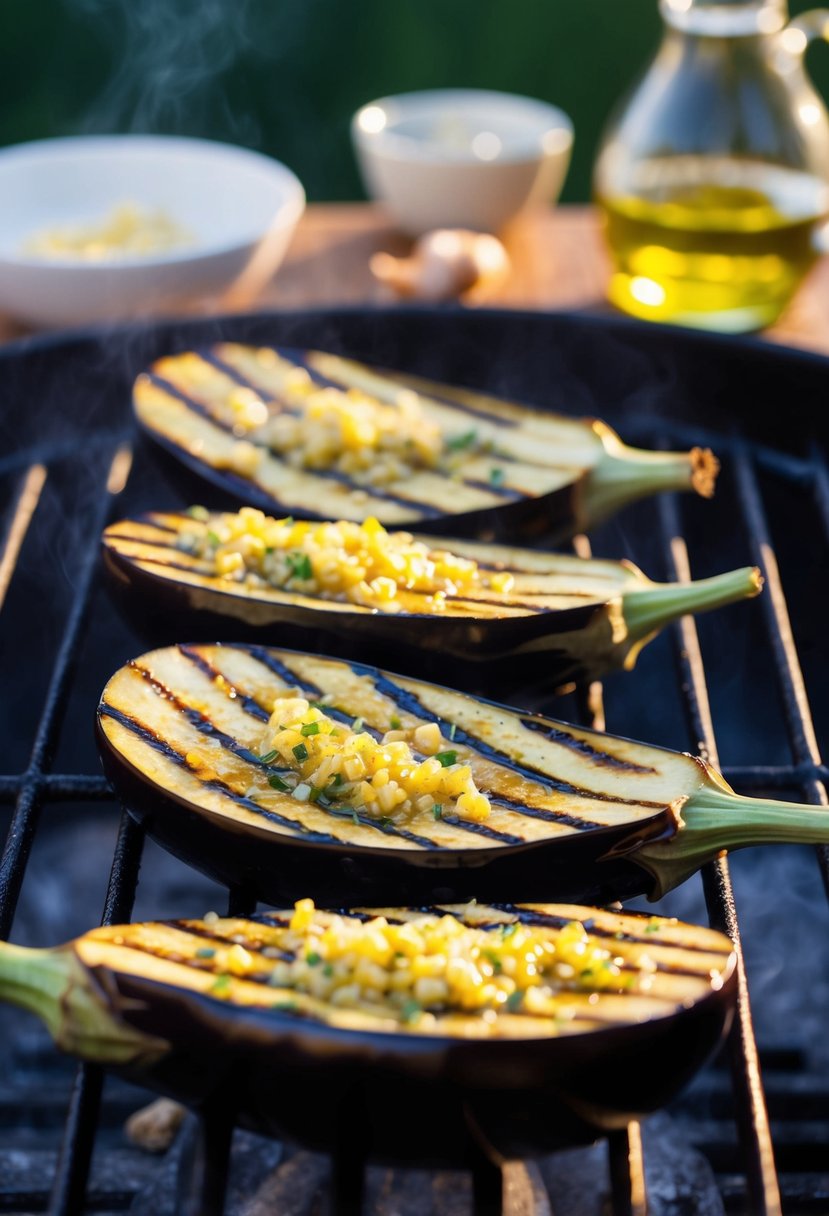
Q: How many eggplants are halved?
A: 4